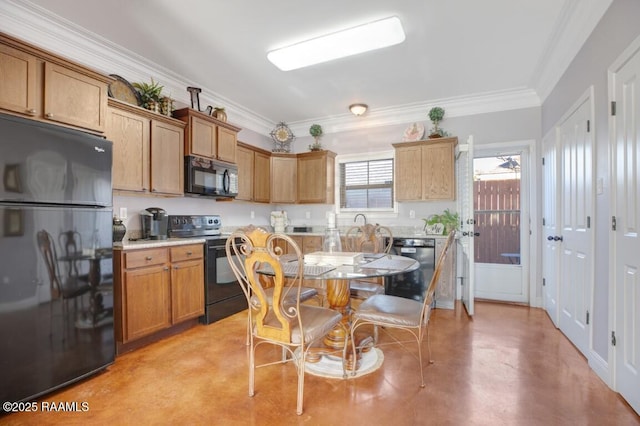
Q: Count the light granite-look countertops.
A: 2